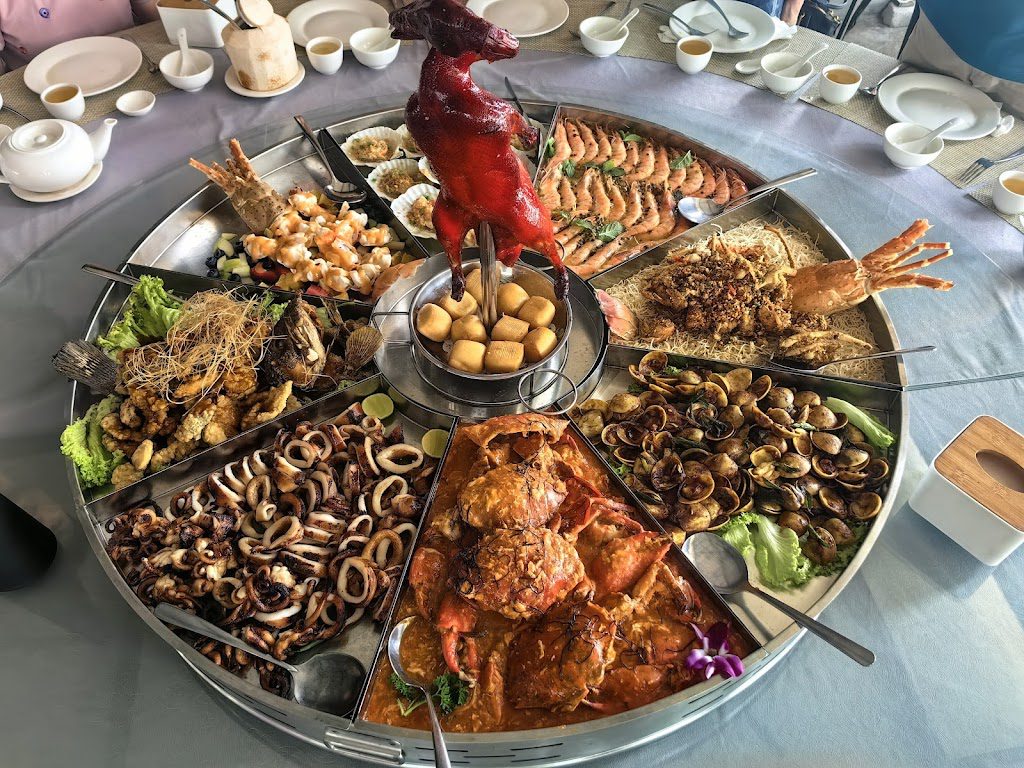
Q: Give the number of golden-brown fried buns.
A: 10